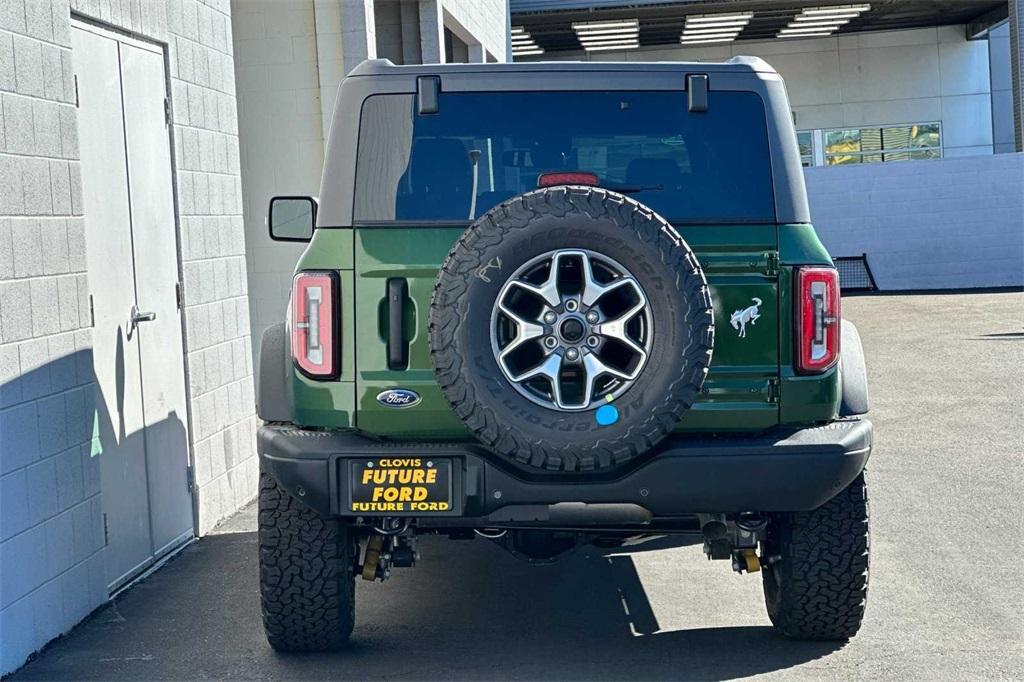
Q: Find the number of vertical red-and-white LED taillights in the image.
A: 2